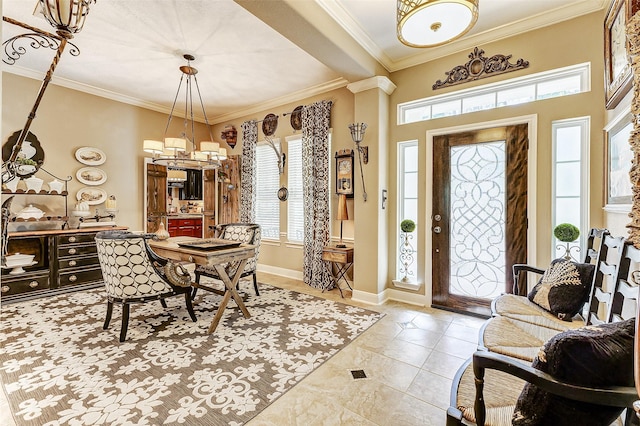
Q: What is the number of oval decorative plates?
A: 3